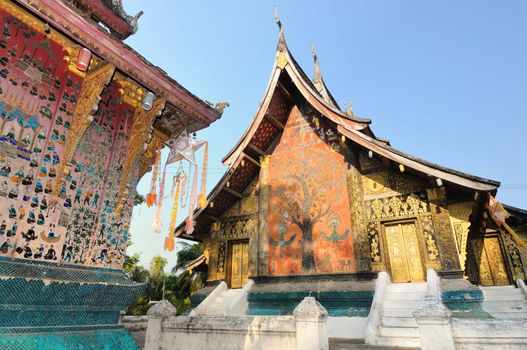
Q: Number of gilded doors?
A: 3